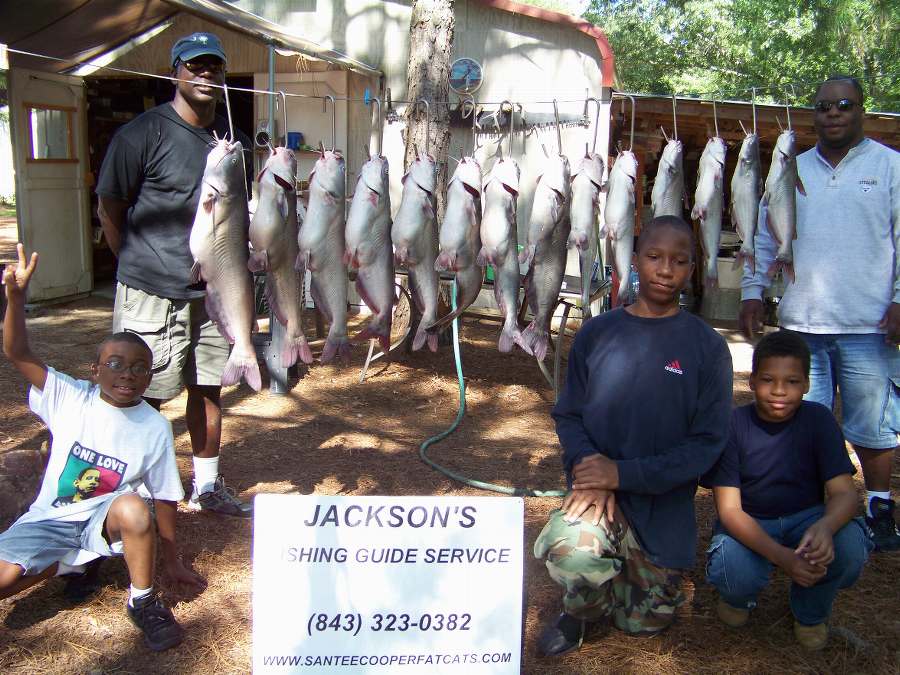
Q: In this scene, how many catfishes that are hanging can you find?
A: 14